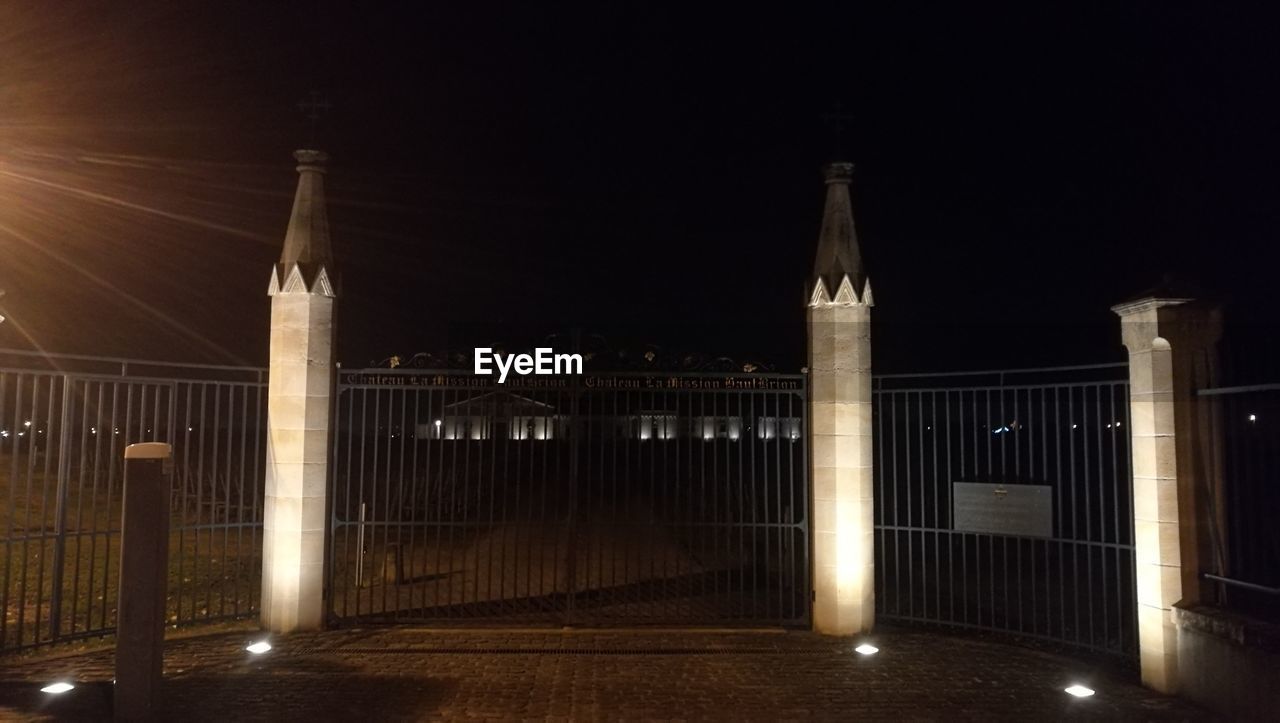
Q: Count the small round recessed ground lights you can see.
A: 4